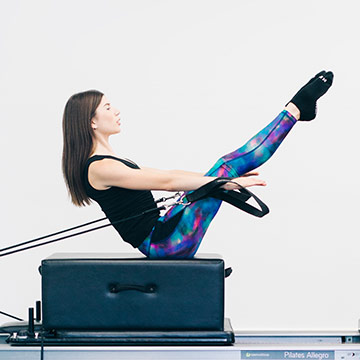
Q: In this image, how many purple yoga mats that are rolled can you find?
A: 0